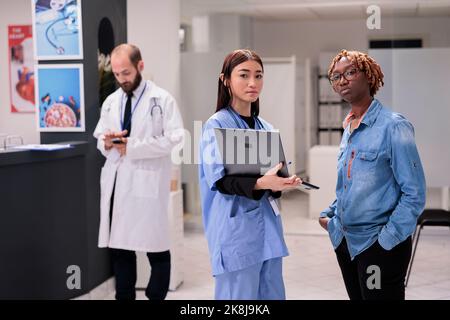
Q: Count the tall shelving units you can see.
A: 1